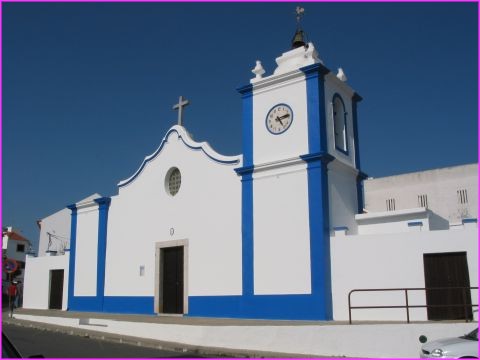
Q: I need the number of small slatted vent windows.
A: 3